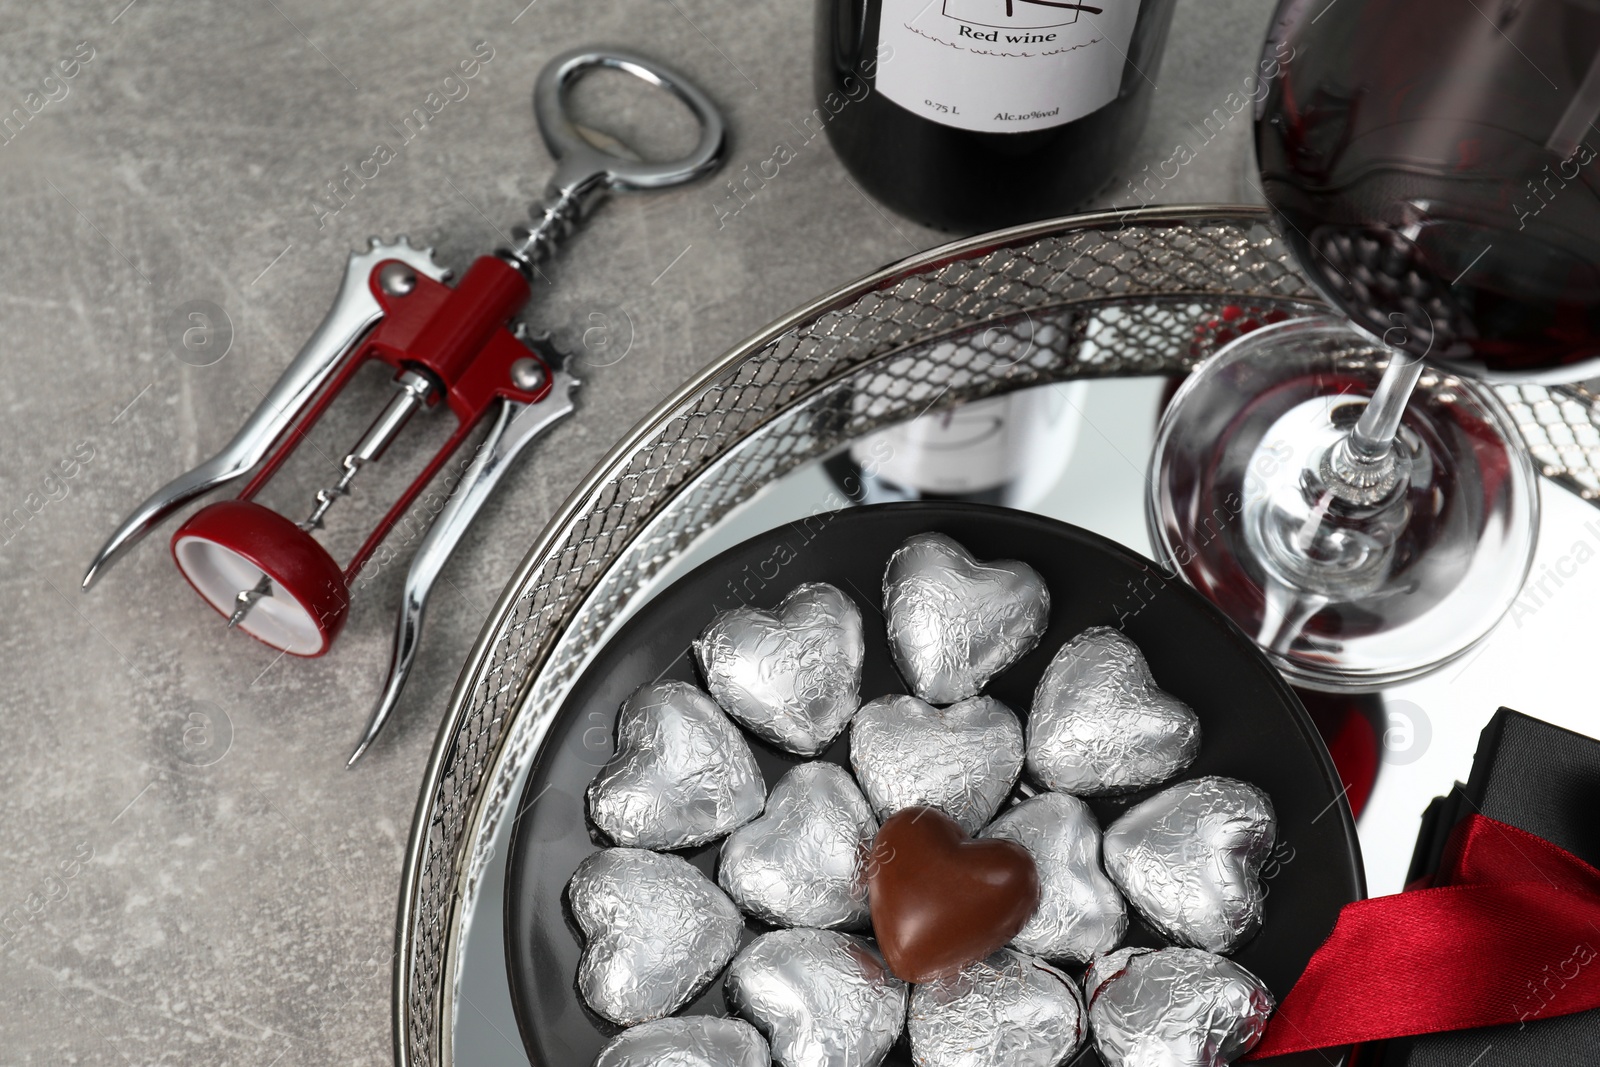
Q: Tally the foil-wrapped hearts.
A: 13